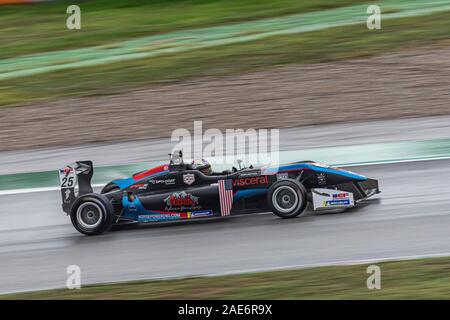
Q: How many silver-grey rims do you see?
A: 2